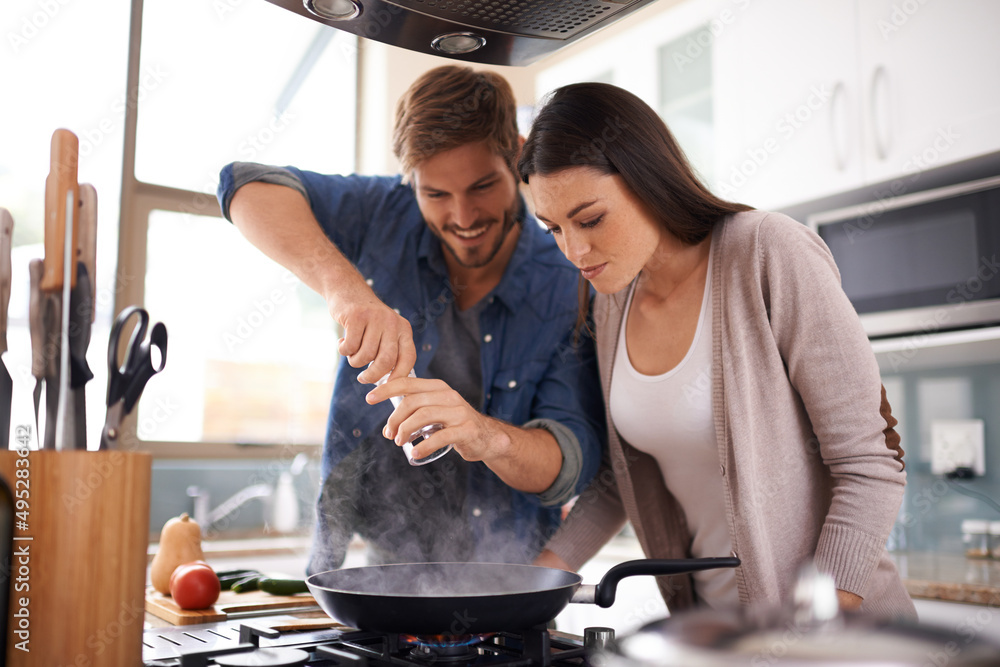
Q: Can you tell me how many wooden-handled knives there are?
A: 4